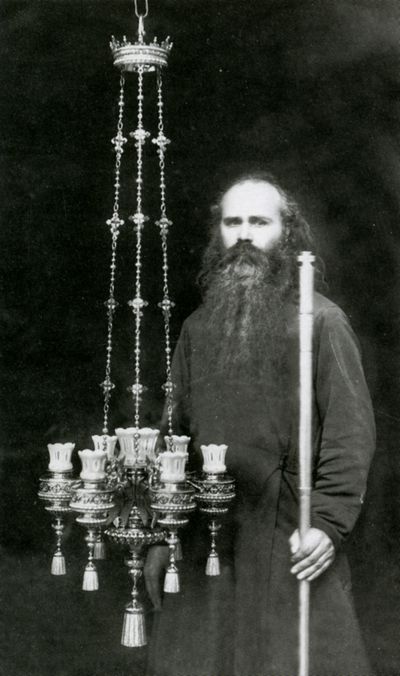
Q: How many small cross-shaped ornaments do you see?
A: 12